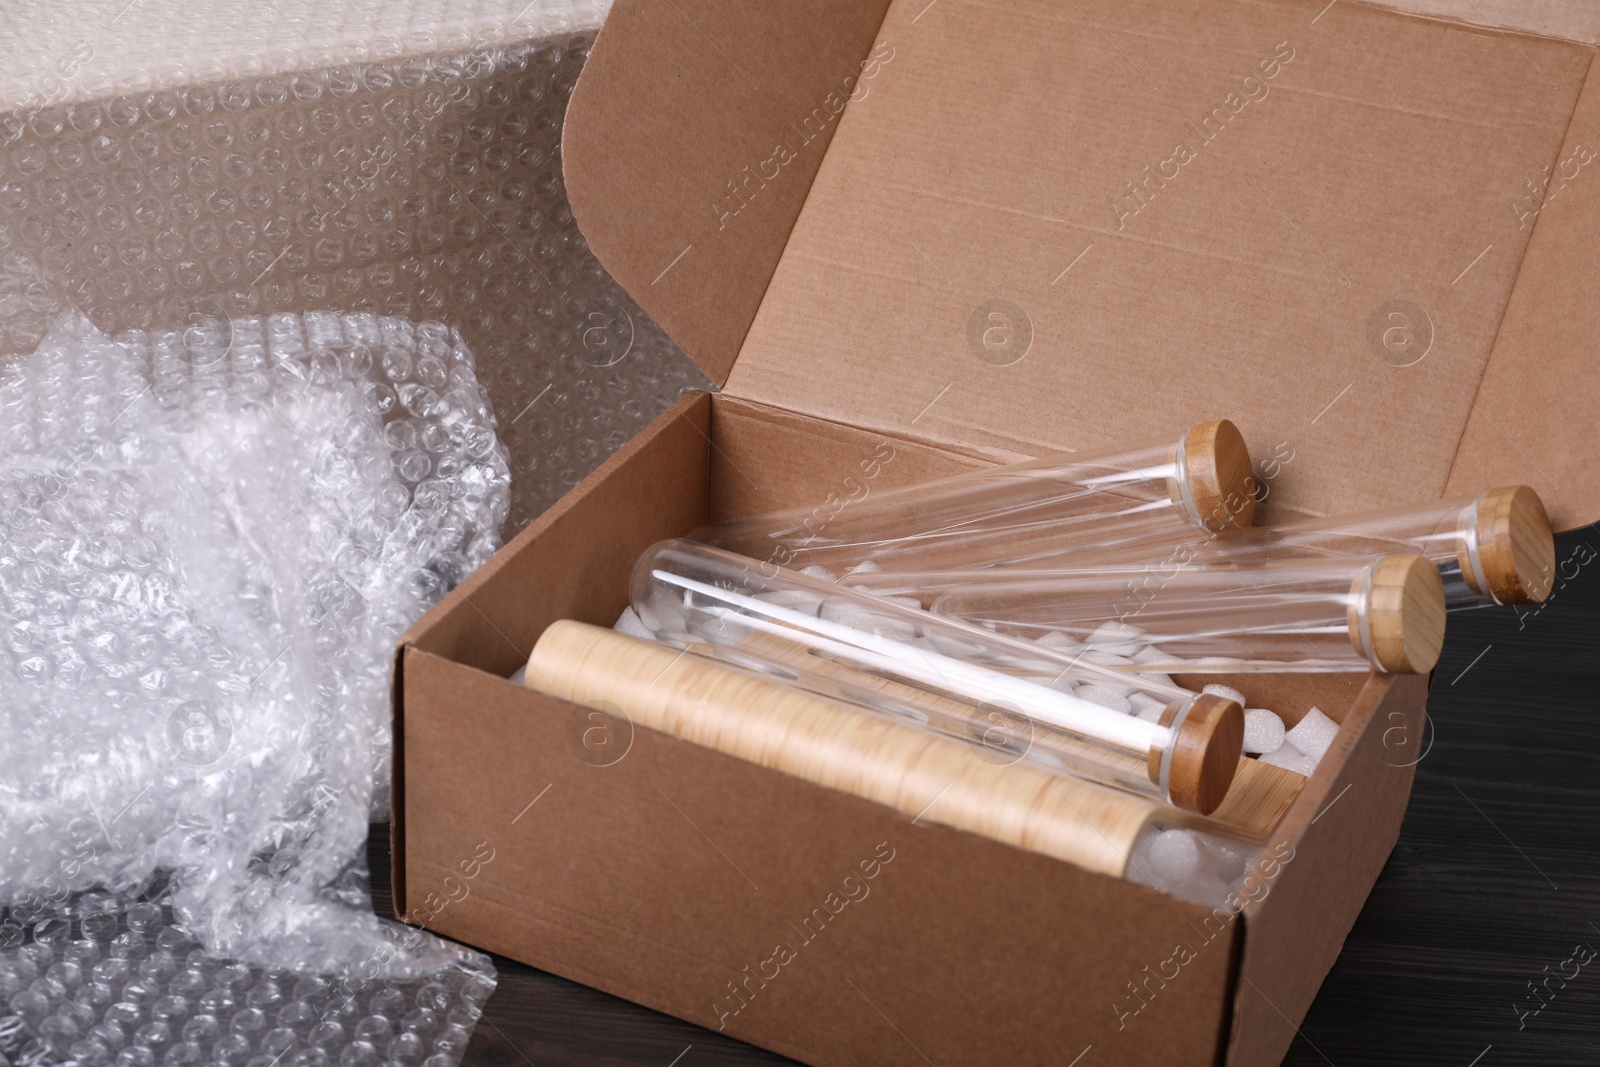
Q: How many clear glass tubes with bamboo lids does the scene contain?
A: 4